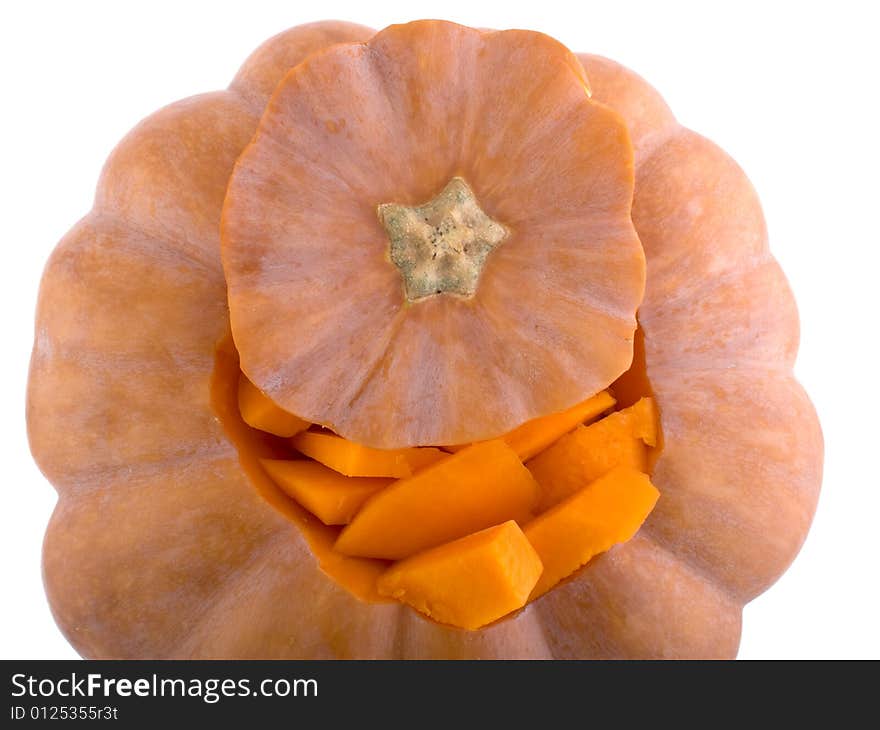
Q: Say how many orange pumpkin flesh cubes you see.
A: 8